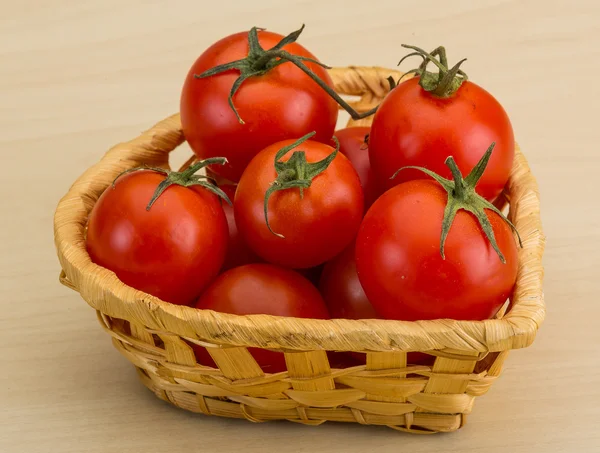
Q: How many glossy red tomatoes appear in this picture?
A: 9